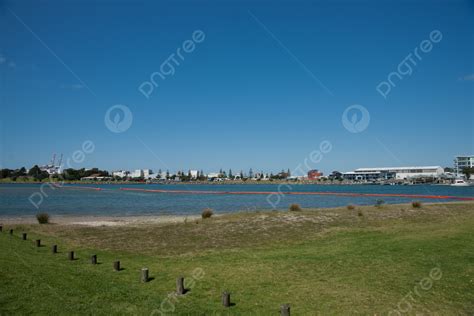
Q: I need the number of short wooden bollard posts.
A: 12